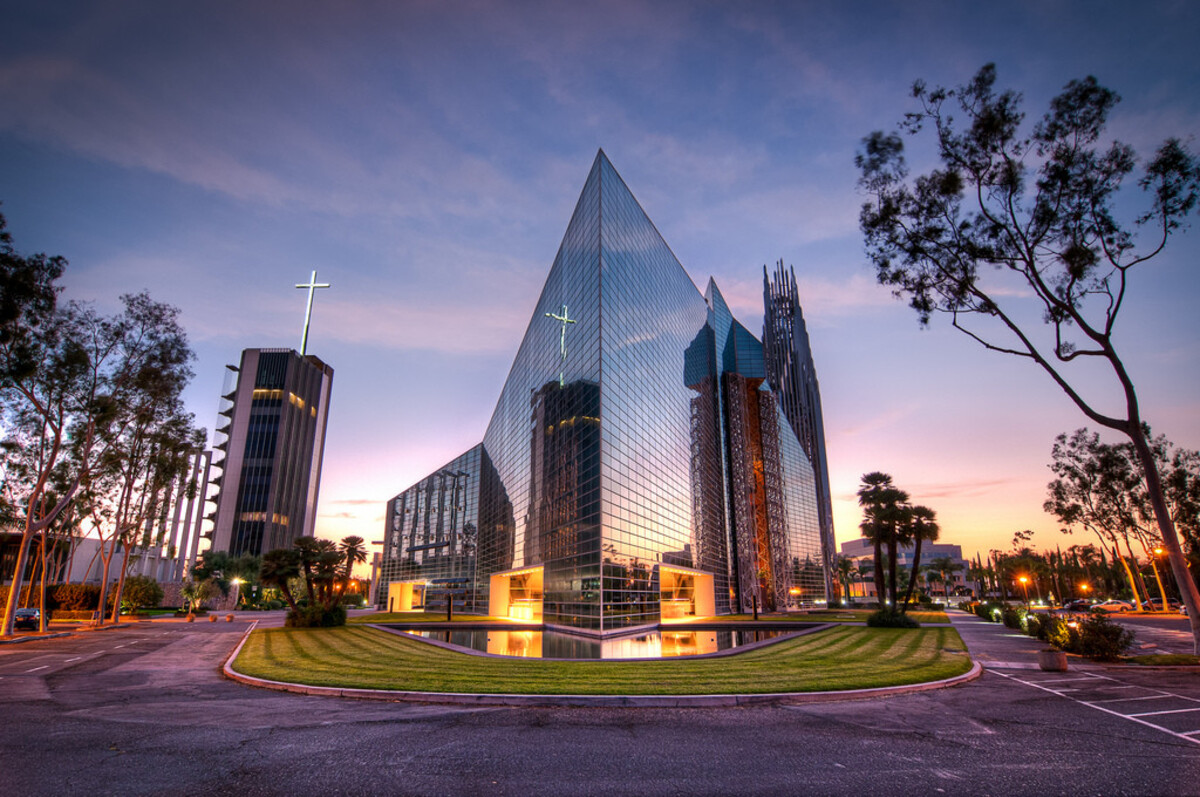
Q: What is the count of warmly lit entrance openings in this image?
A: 3